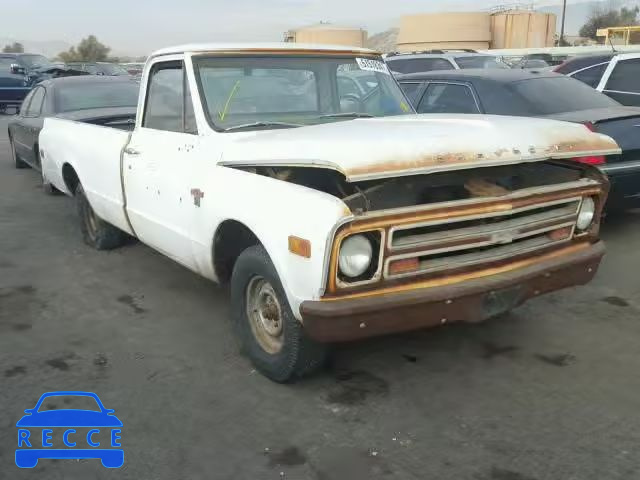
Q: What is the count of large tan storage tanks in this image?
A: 3